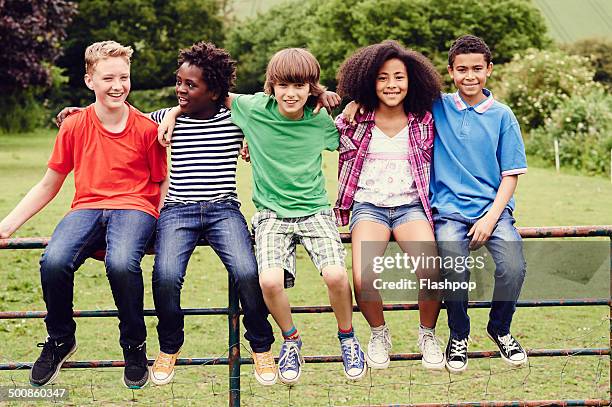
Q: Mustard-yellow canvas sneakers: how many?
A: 2